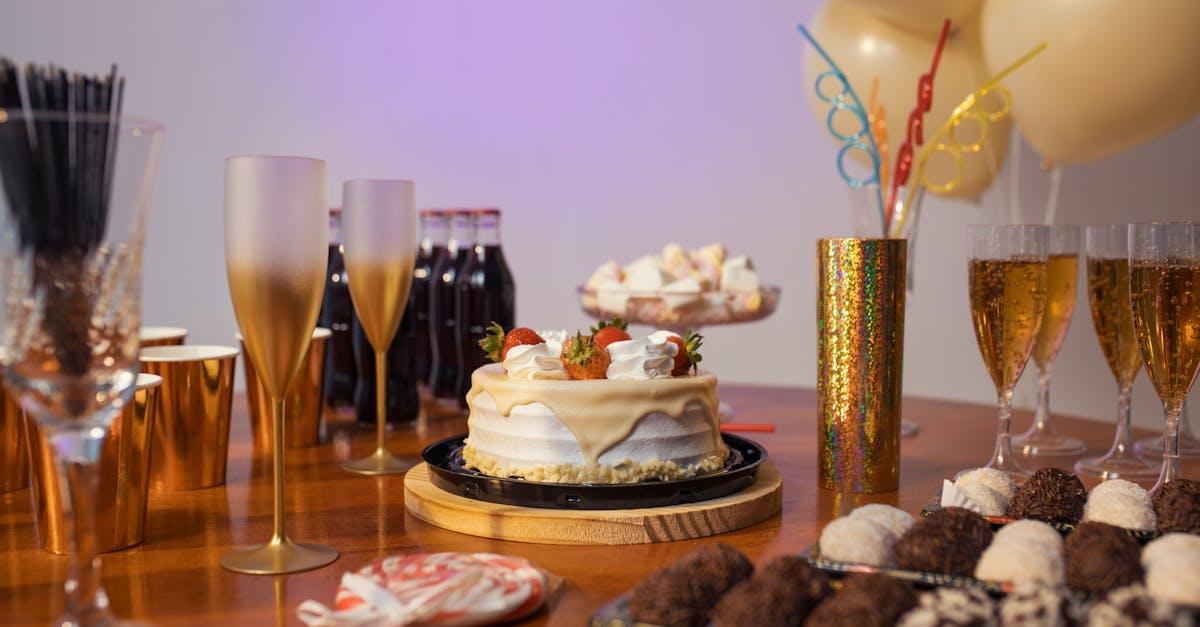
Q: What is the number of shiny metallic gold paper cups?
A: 5